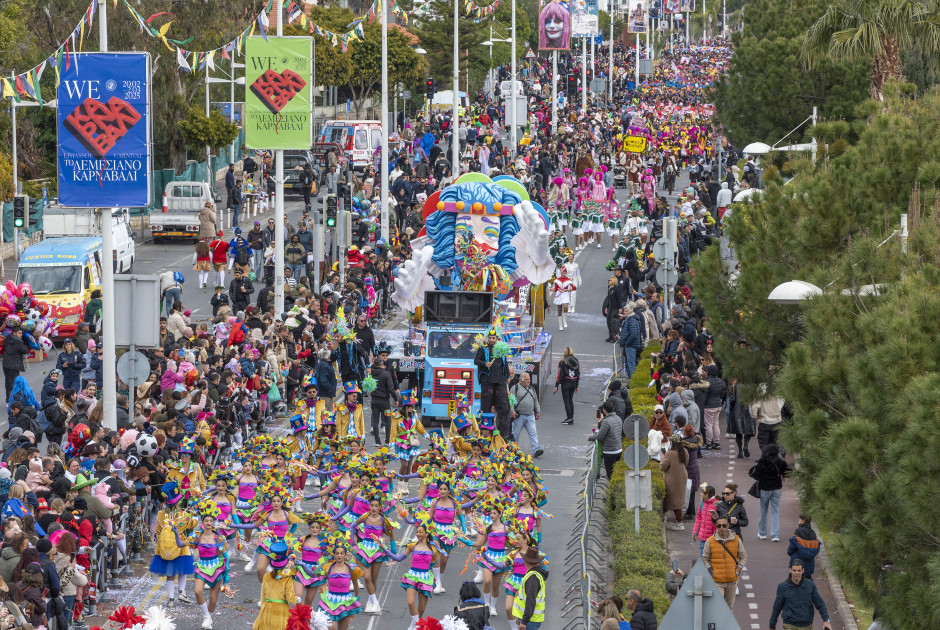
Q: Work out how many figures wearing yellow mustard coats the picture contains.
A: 11